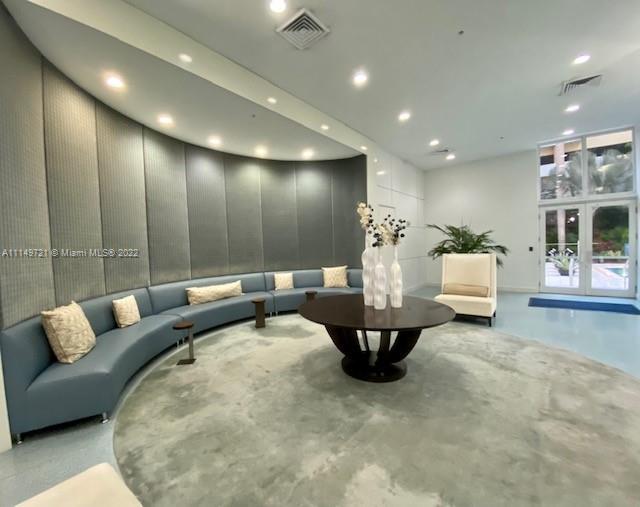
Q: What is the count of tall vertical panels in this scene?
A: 9